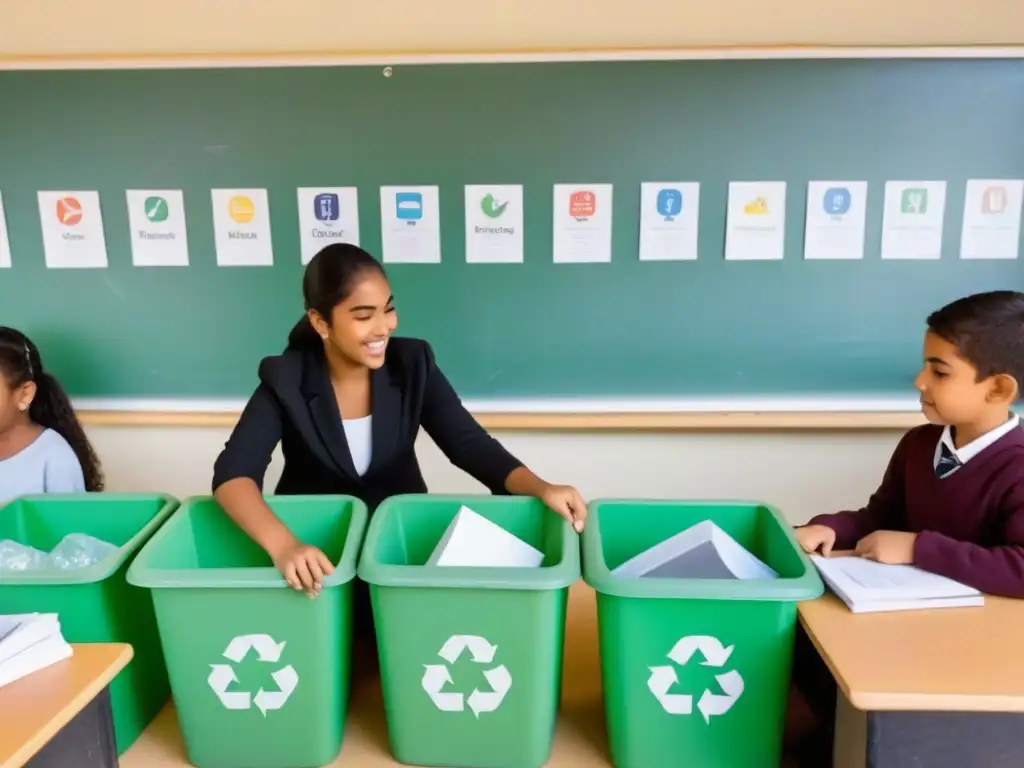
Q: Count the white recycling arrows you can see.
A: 9